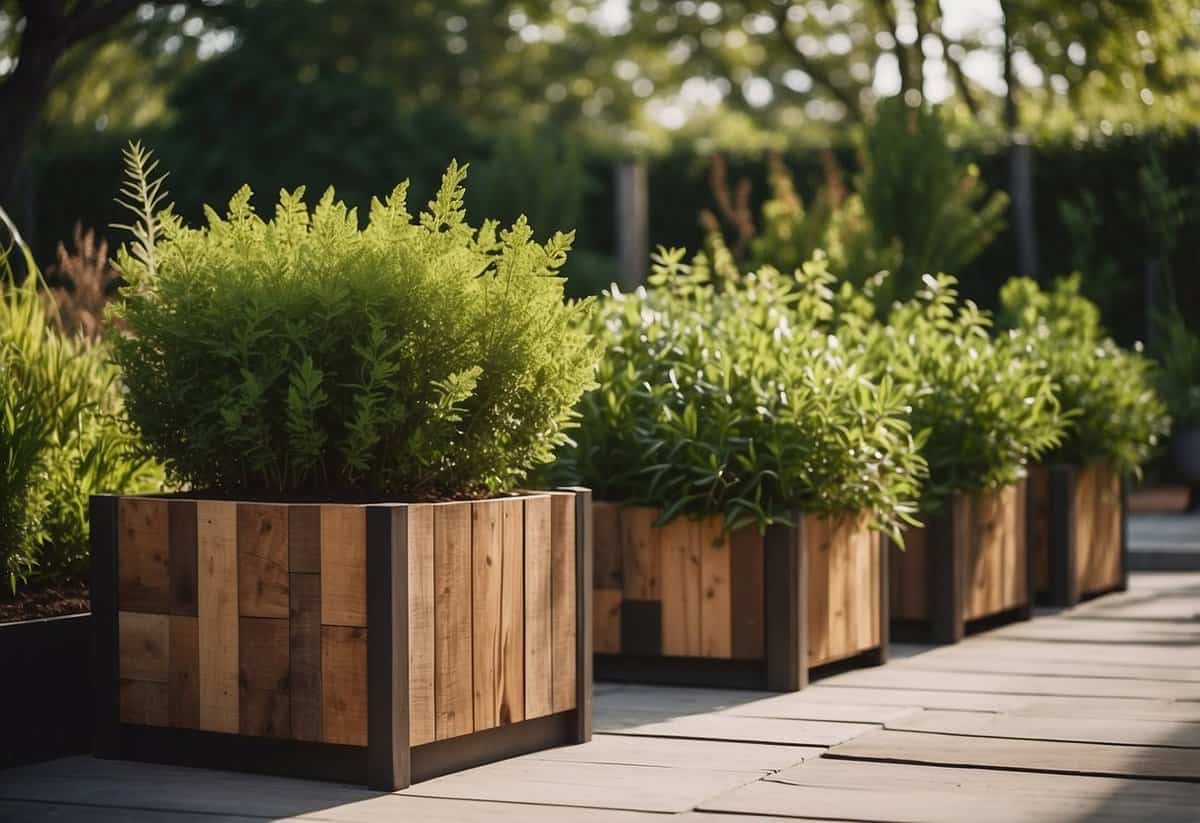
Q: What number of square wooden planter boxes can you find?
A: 4